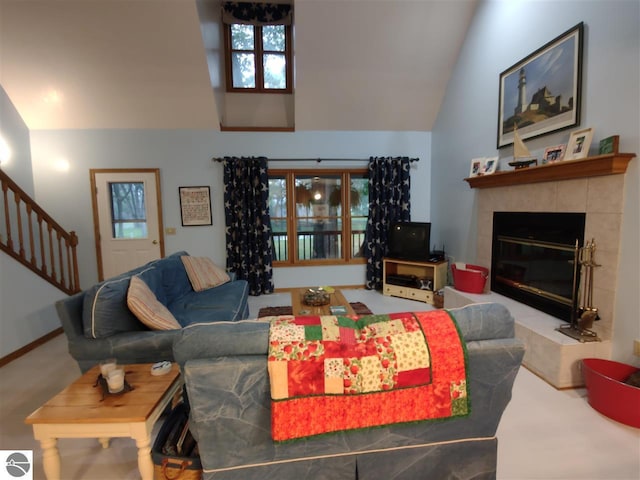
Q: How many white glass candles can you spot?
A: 2